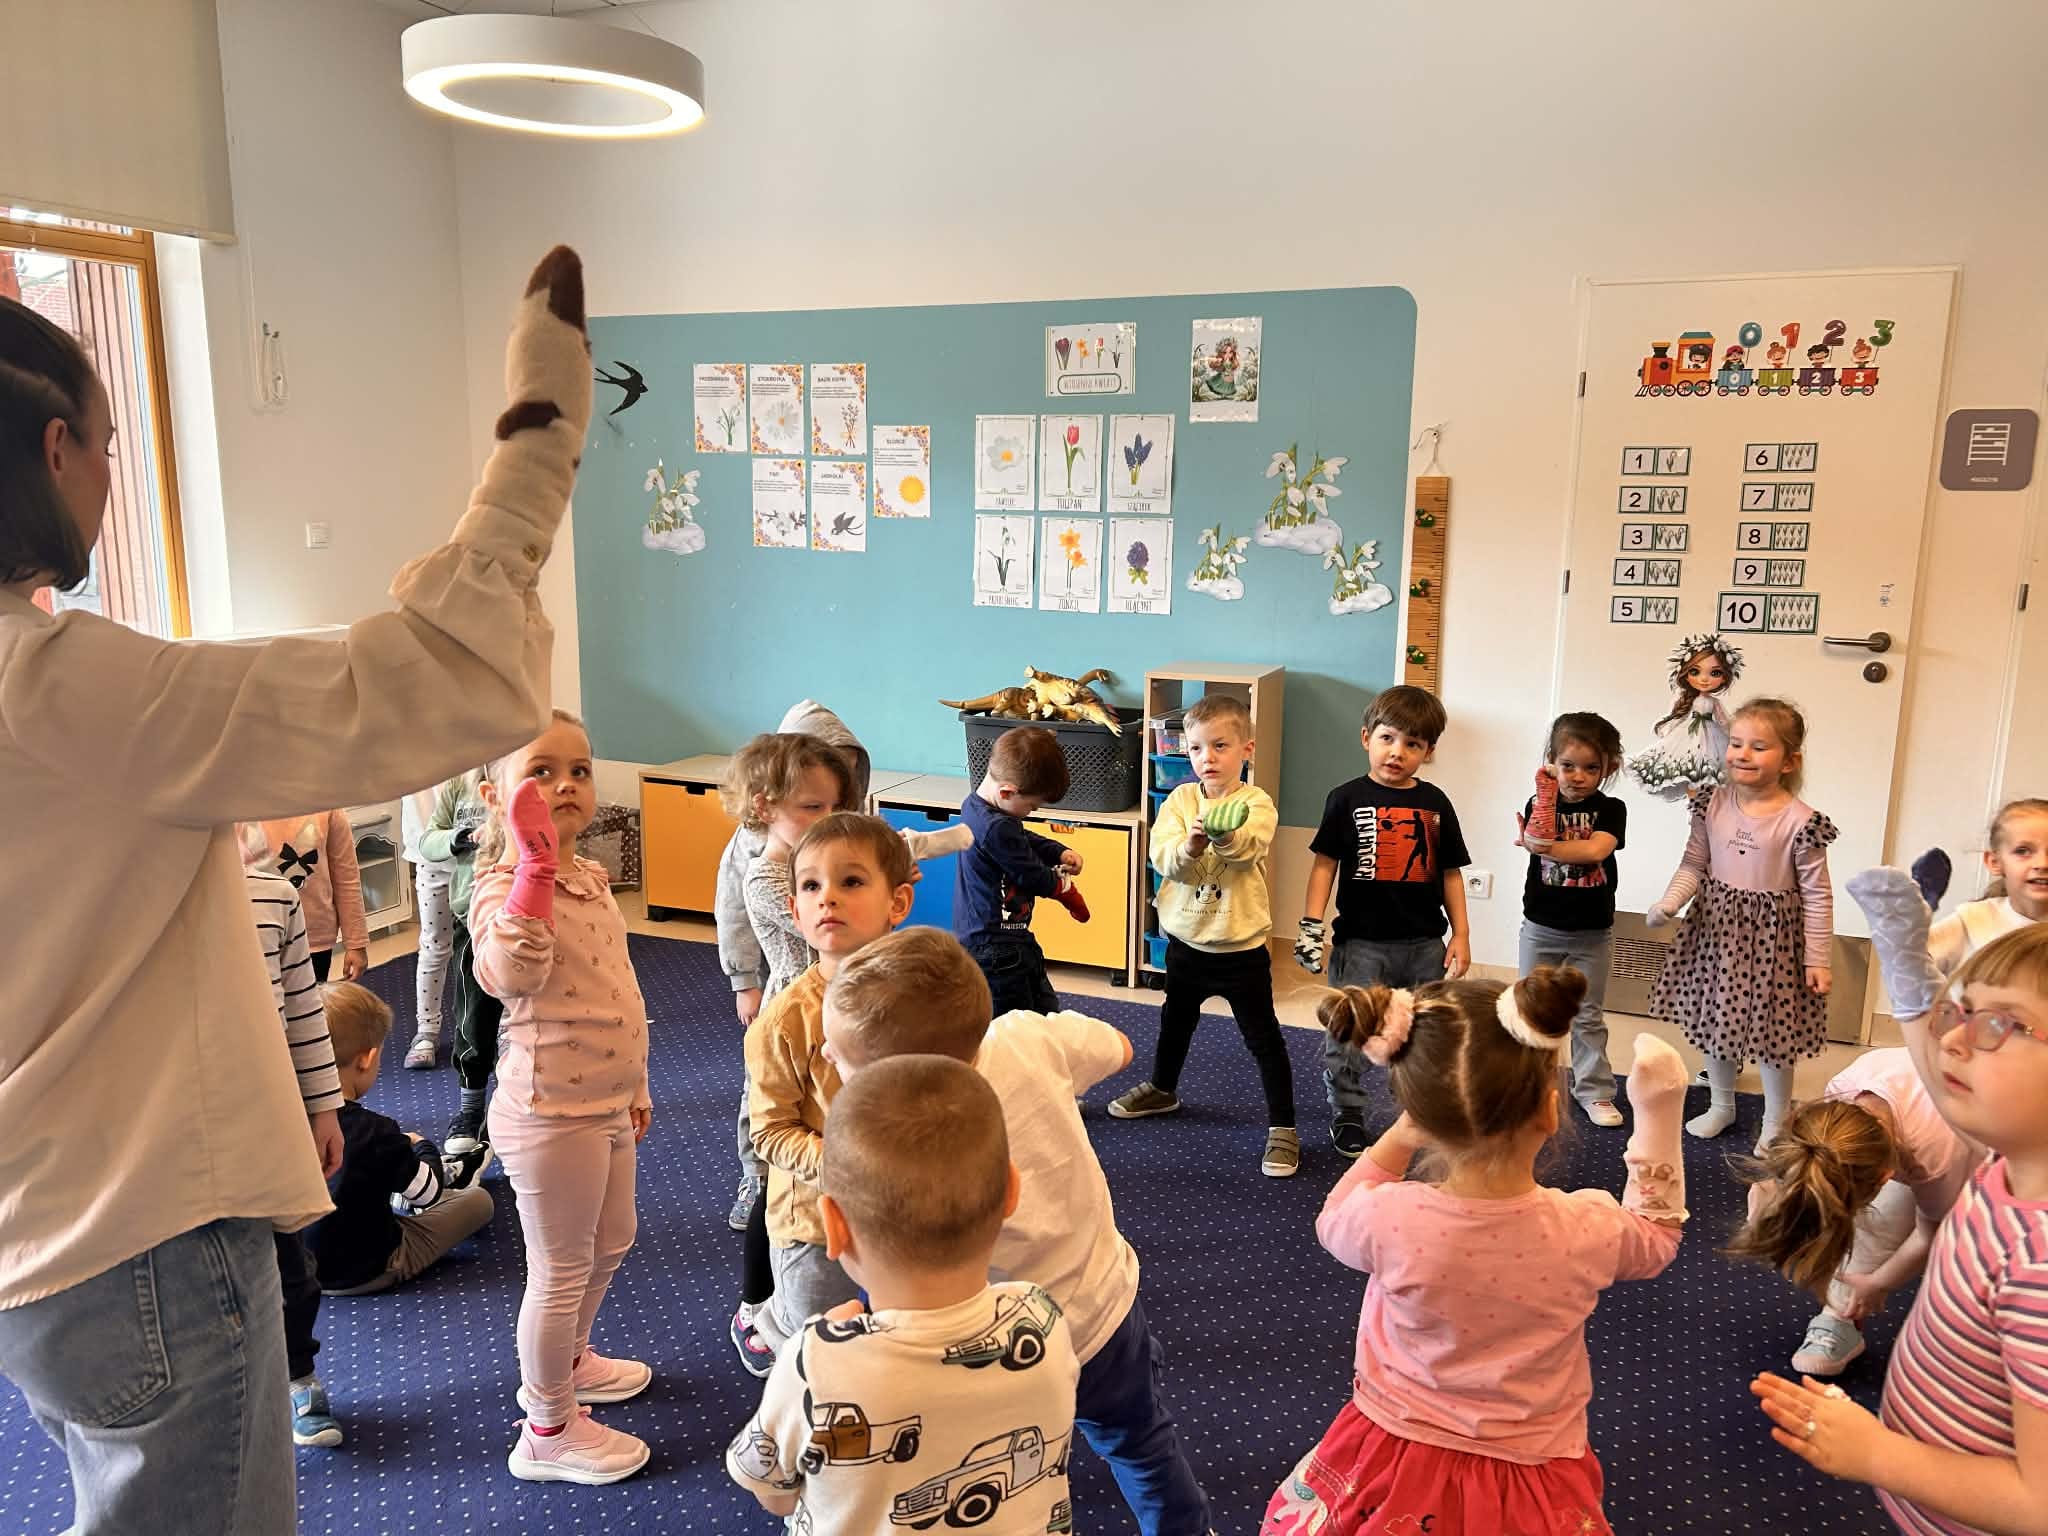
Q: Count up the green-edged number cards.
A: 10